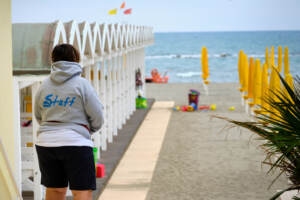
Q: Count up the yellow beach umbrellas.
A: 12